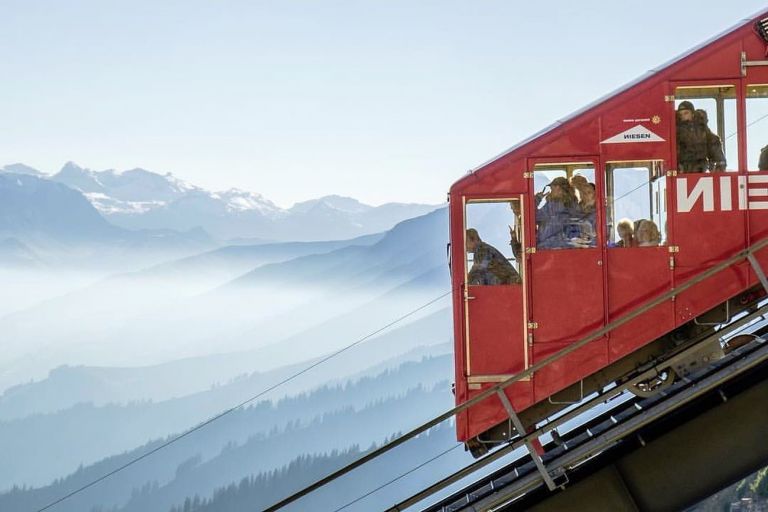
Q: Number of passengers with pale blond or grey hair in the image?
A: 2